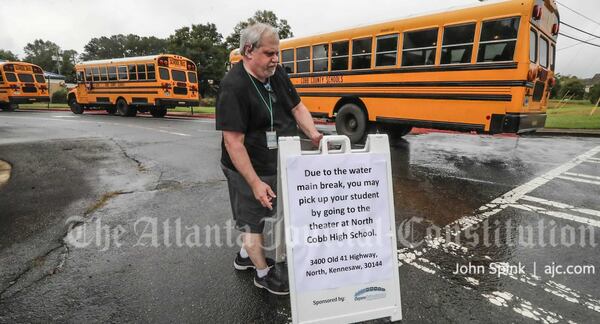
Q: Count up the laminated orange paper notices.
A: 0